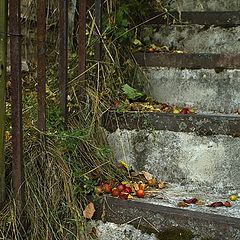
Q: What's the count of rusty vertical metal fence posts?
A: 5